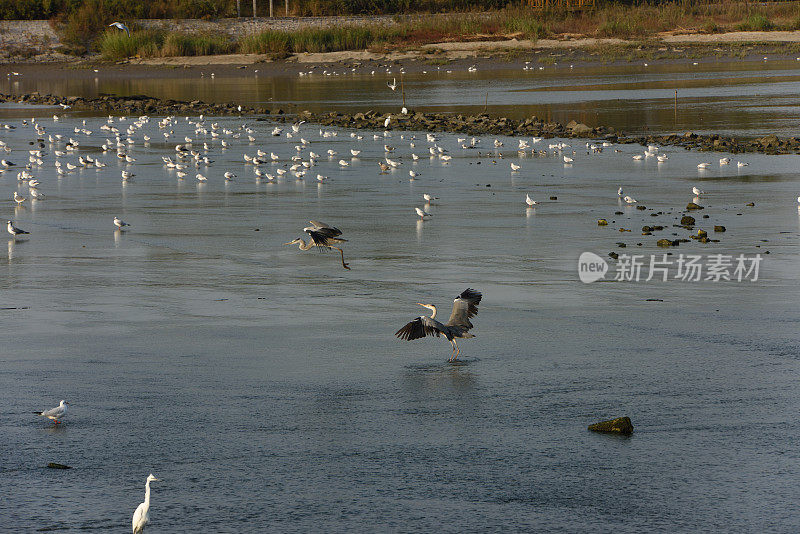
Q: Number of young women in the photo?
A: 0